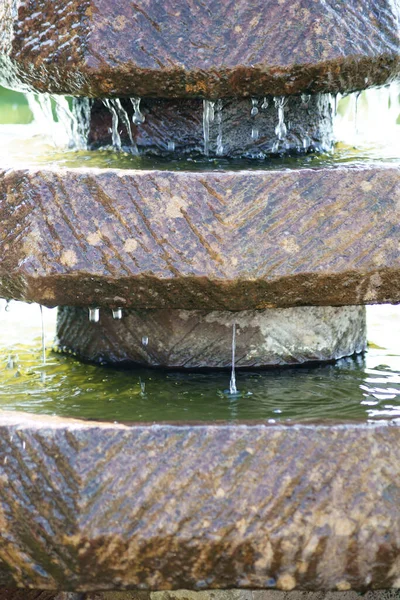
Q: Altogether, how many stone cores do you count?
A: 2